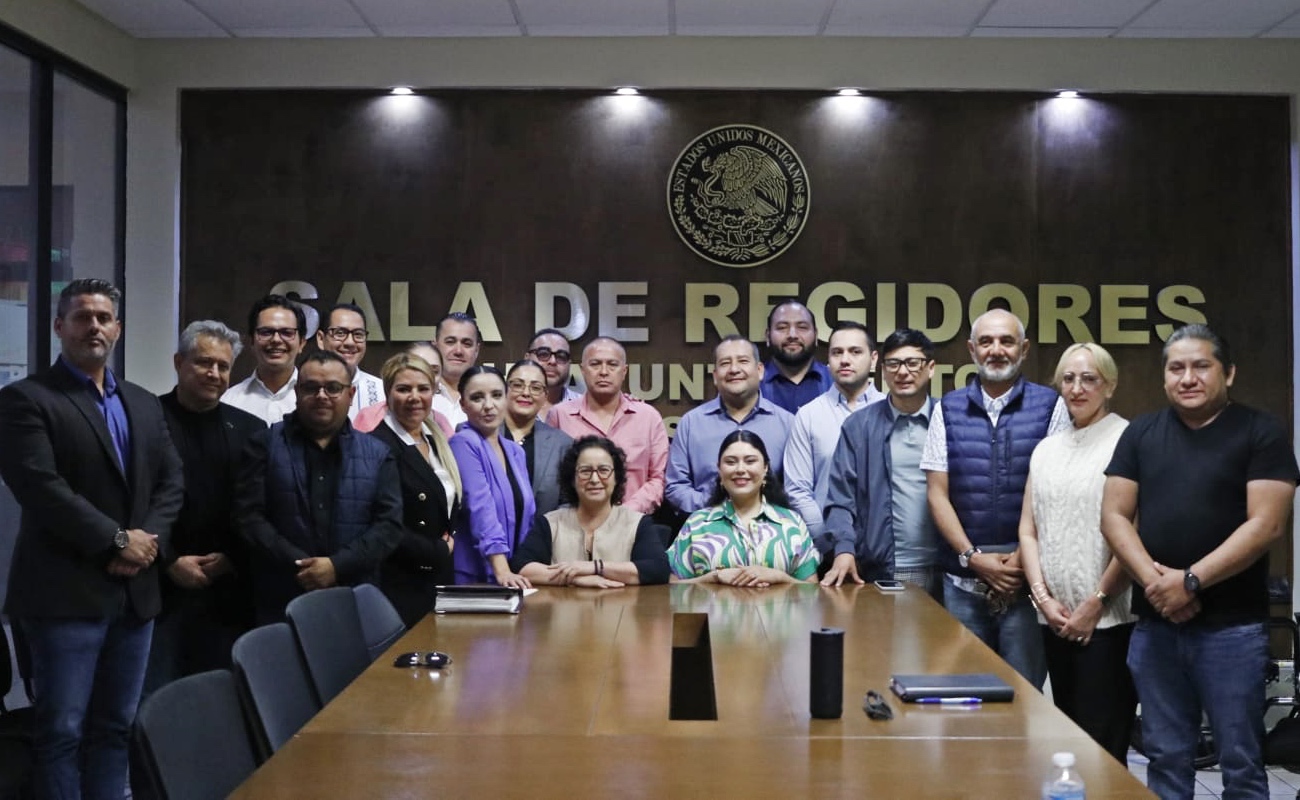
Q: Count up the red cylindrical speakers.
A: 0